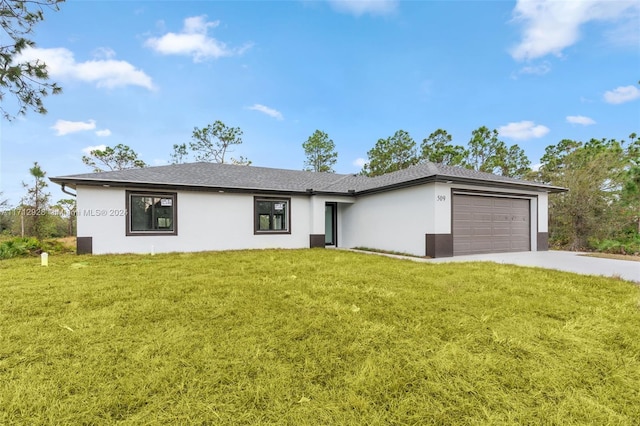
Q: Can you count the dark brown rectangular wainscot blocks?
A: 4